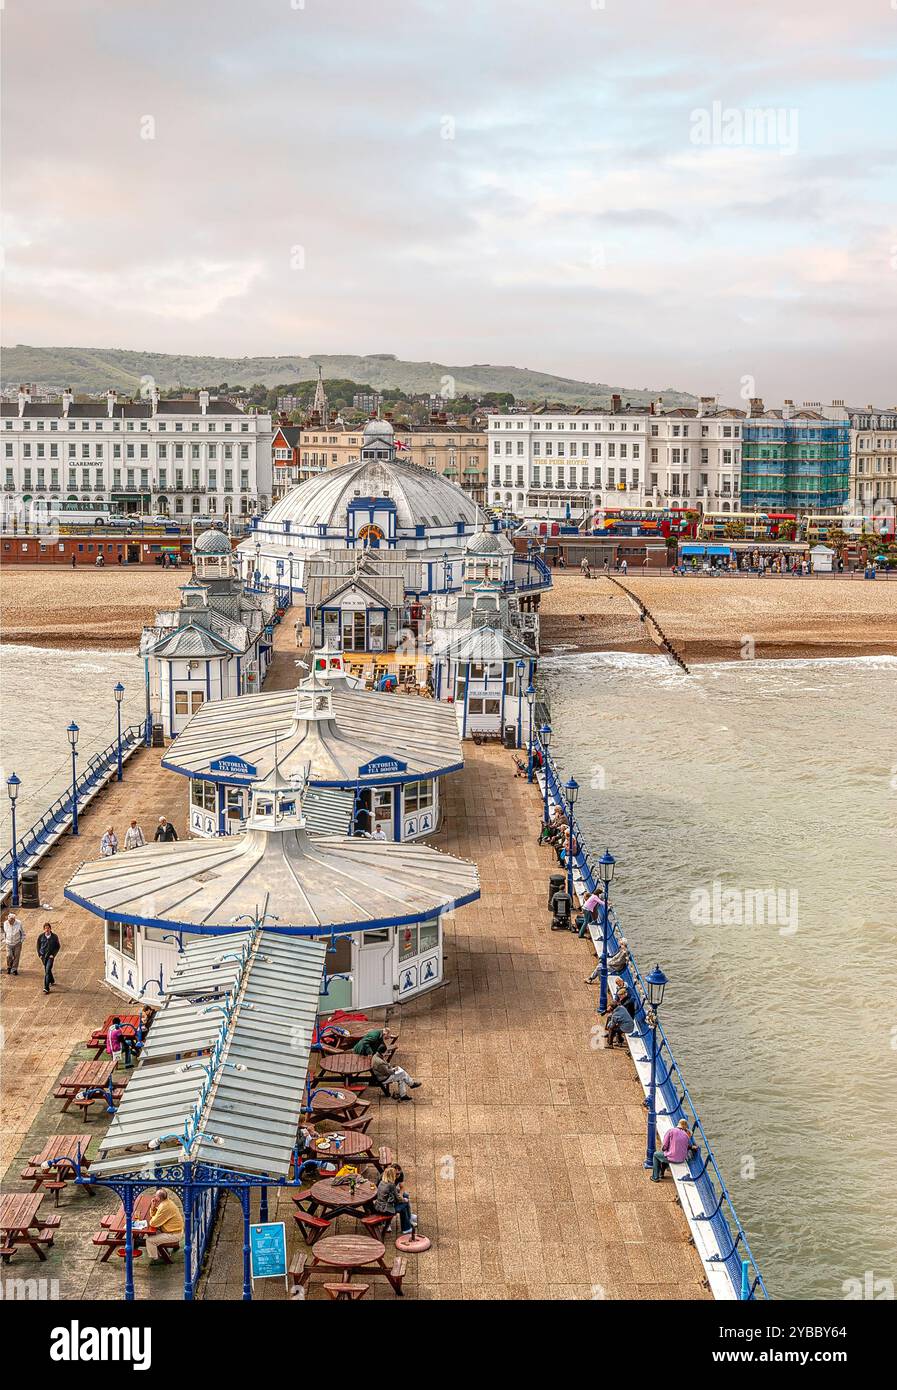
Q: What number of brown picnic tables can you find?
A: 11